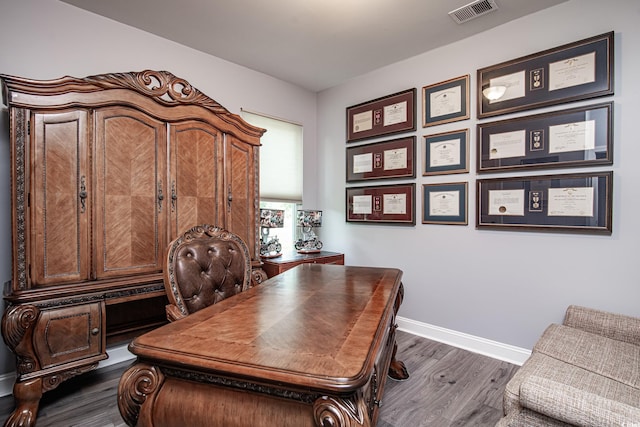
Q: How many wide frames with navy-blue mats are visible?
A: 3